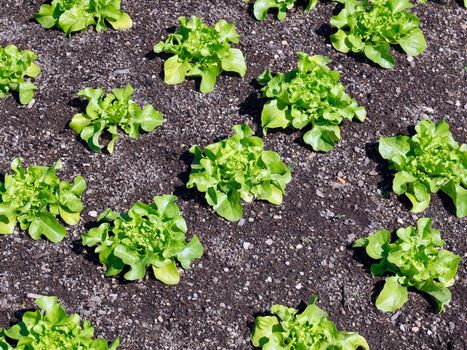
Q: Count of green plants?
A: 14